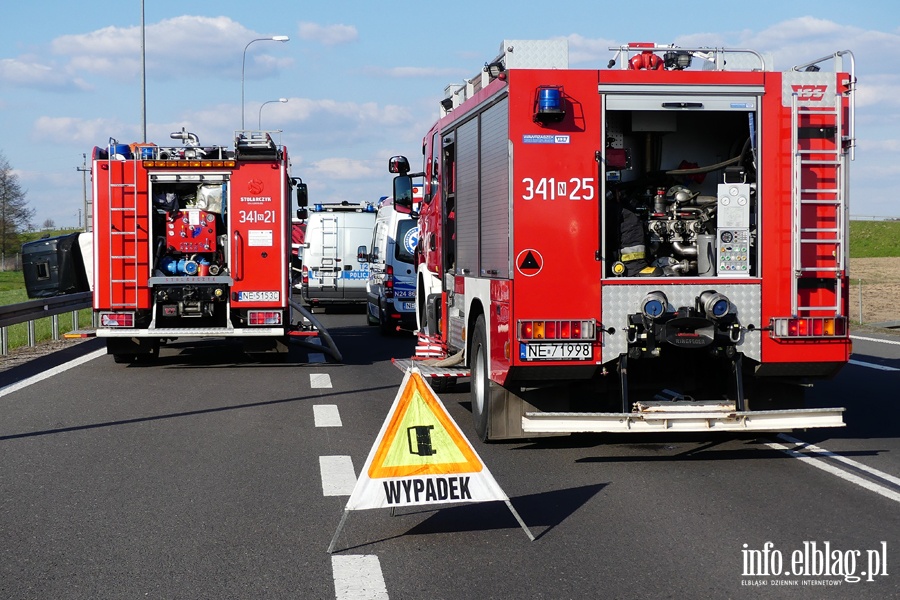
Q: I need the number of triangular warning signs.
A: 1